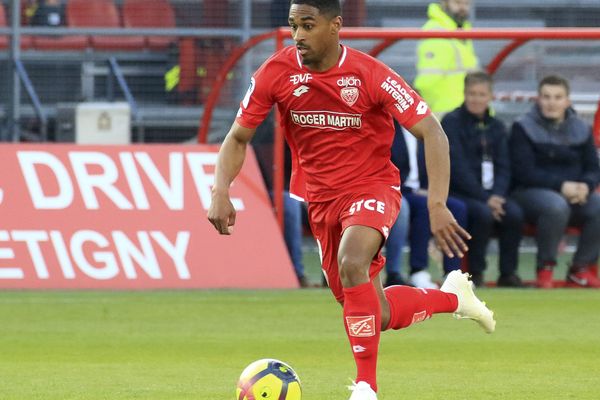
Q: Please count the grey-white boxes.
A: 1